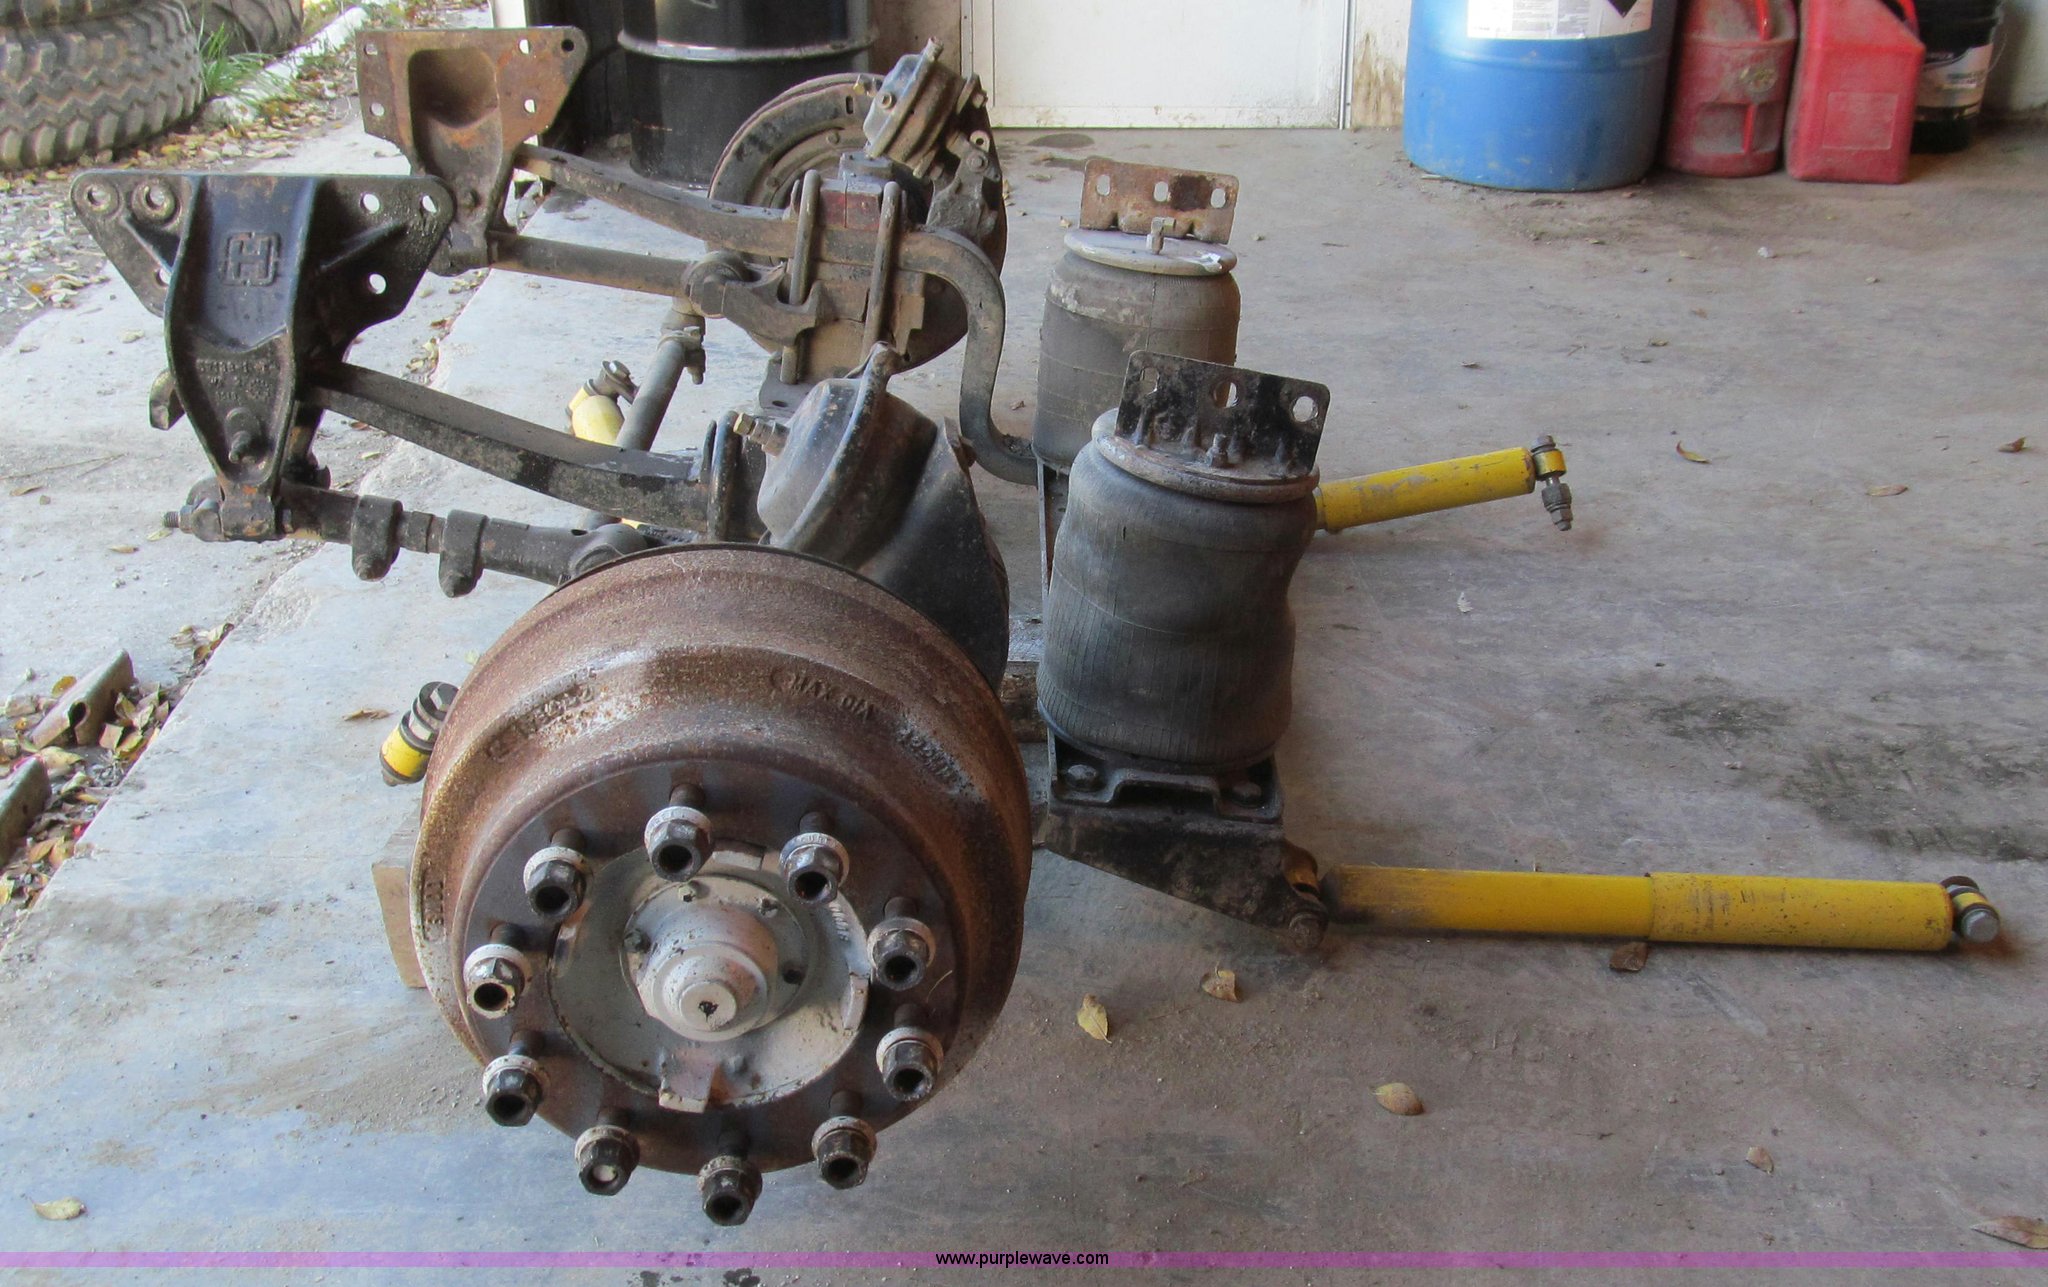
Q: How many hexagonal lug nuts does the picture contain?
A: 10